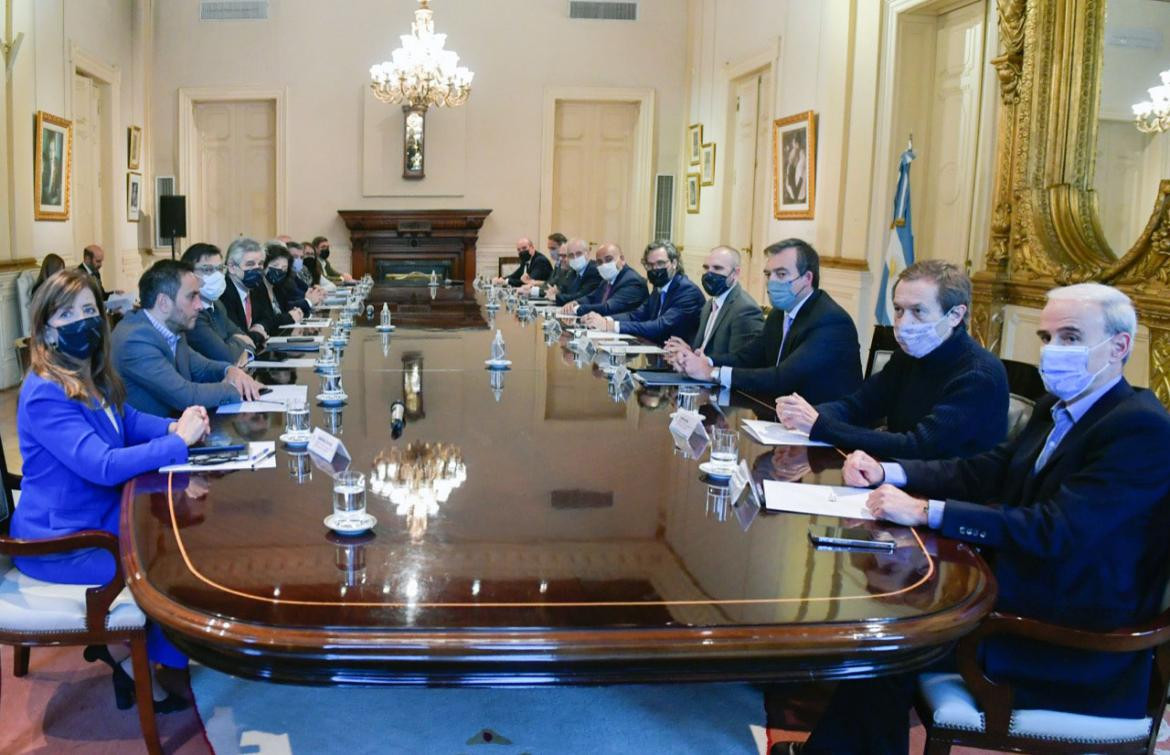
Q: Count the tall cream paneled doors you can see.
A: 5